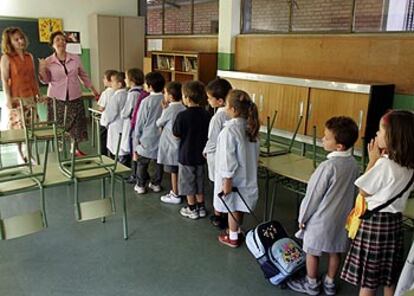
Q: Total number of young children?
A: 10